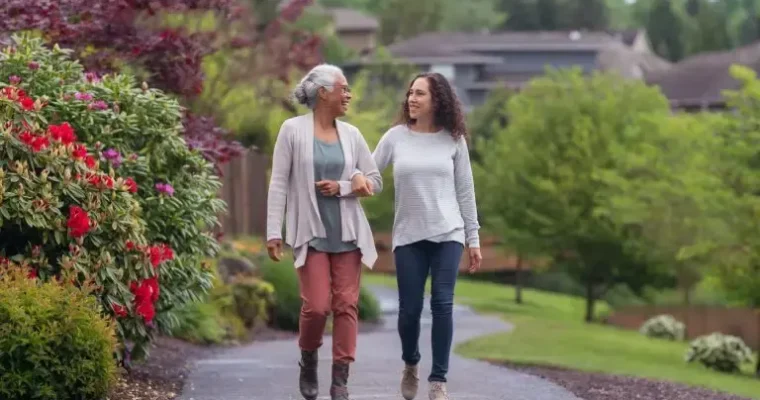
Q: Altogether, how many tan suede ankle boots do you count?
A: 2